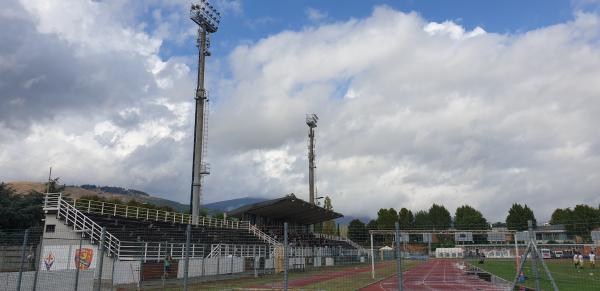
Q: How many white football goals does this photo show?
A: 1